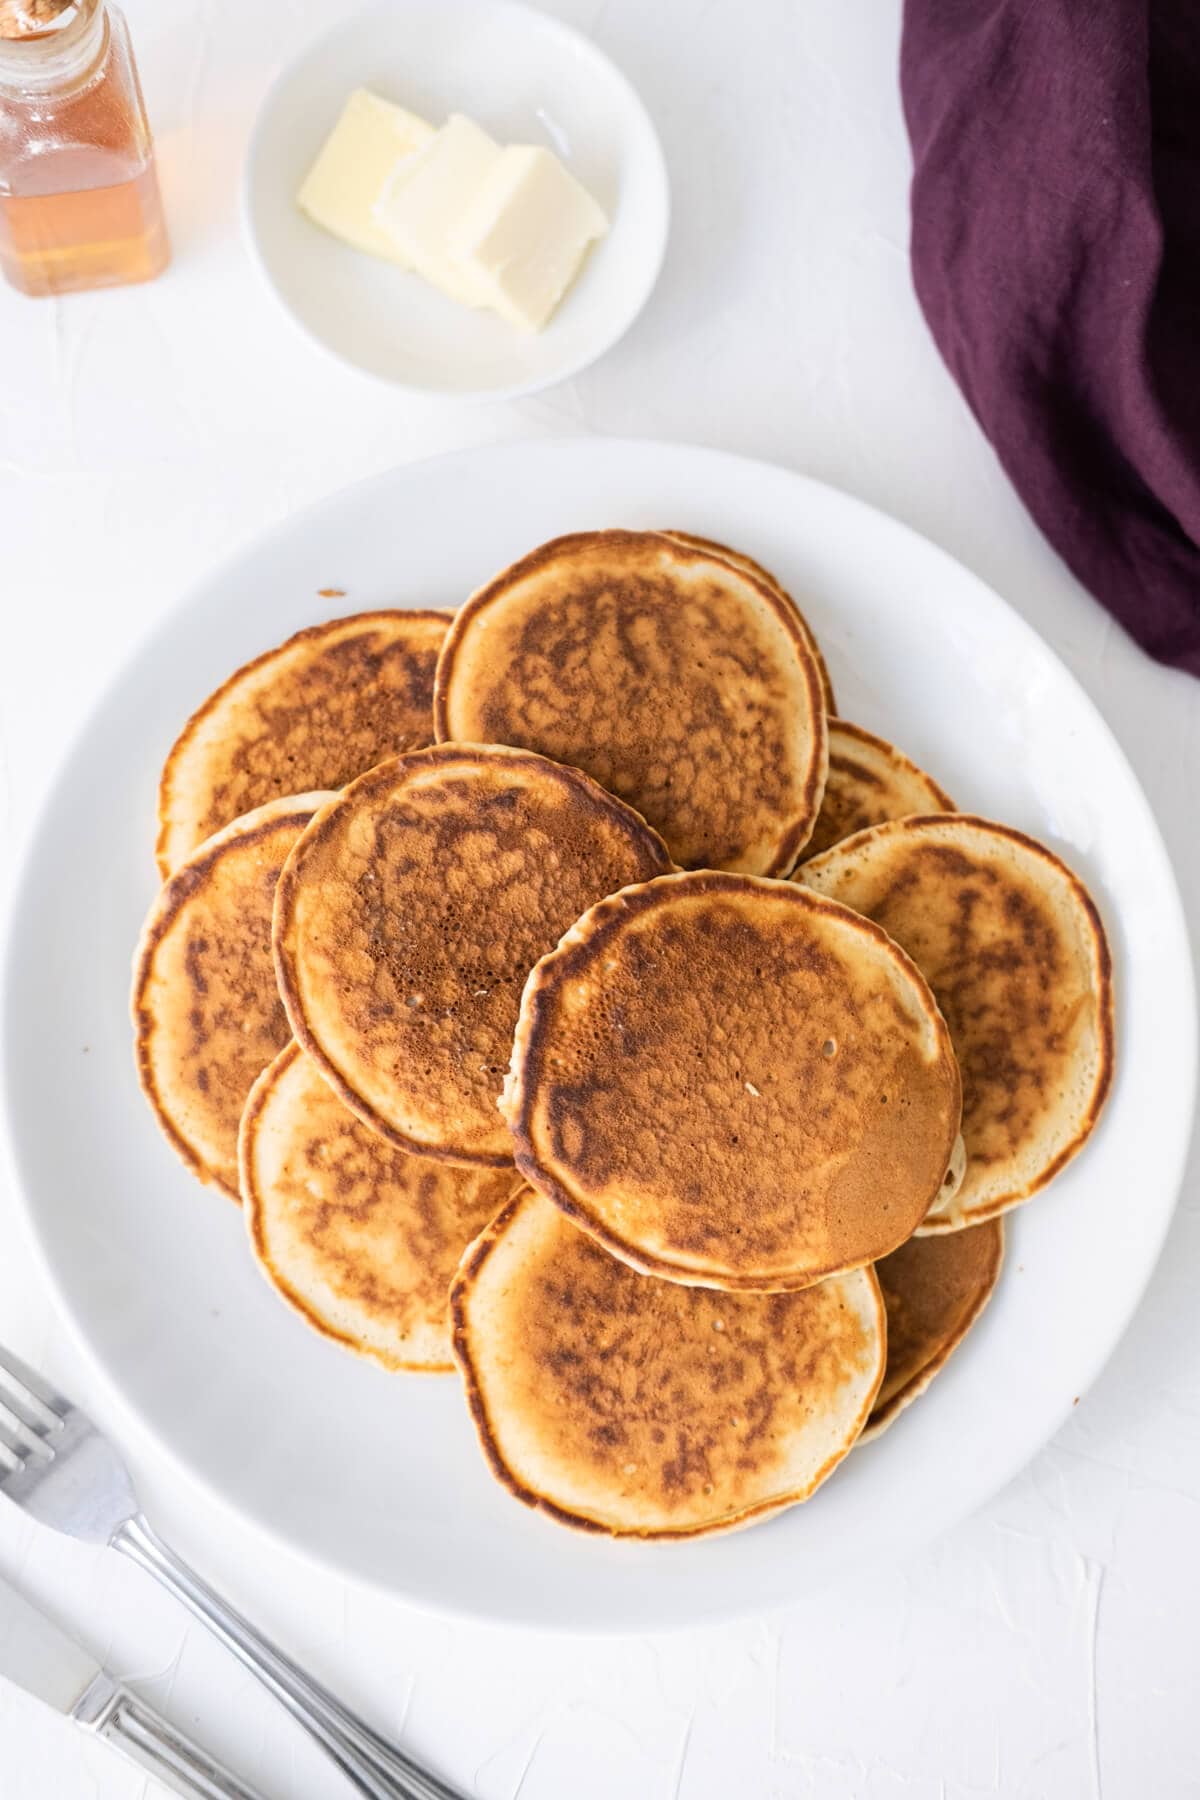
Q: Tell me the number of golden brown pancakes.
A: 11